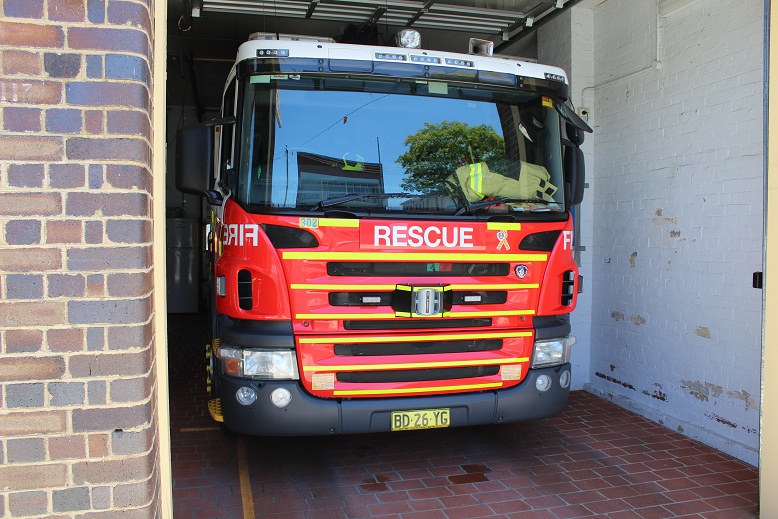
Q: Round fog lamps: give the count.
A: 4